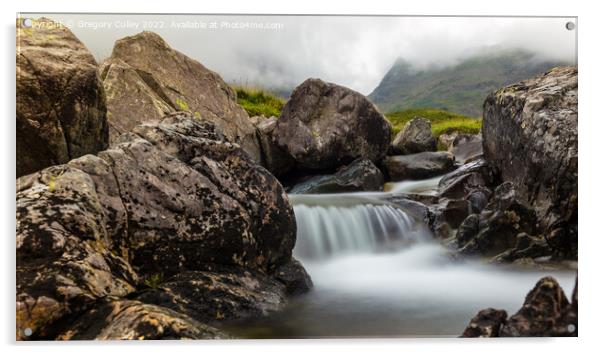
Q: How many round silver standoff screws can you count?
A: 4